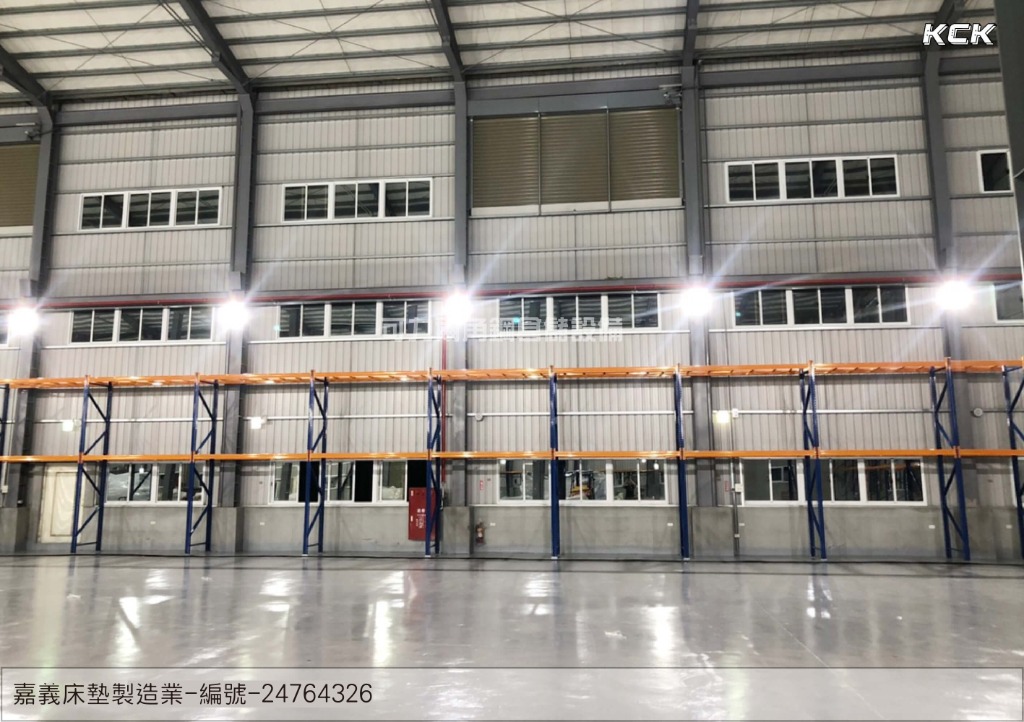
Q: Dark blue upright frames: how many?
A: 10